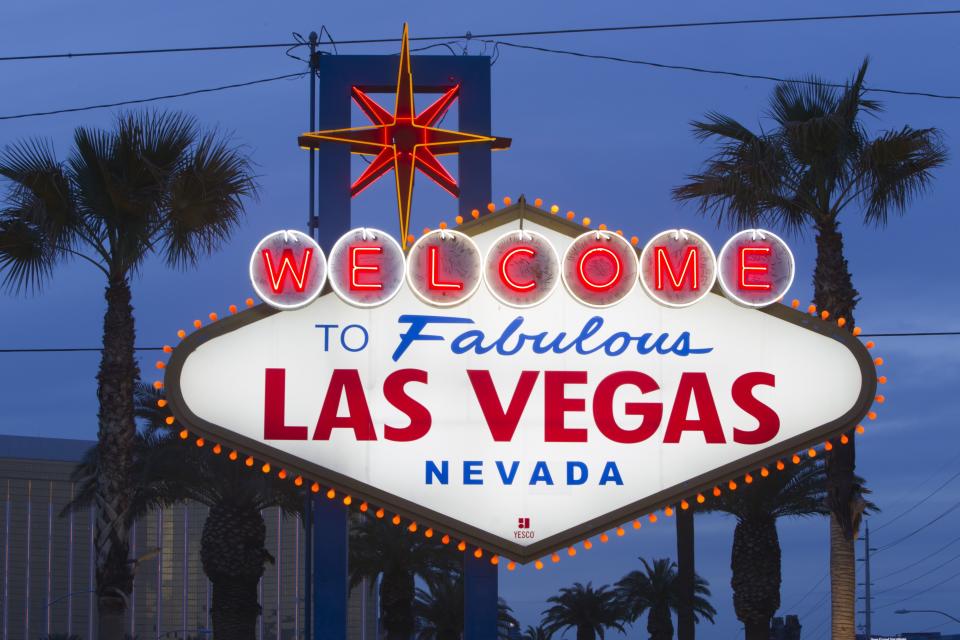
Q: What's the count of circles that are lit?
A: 7